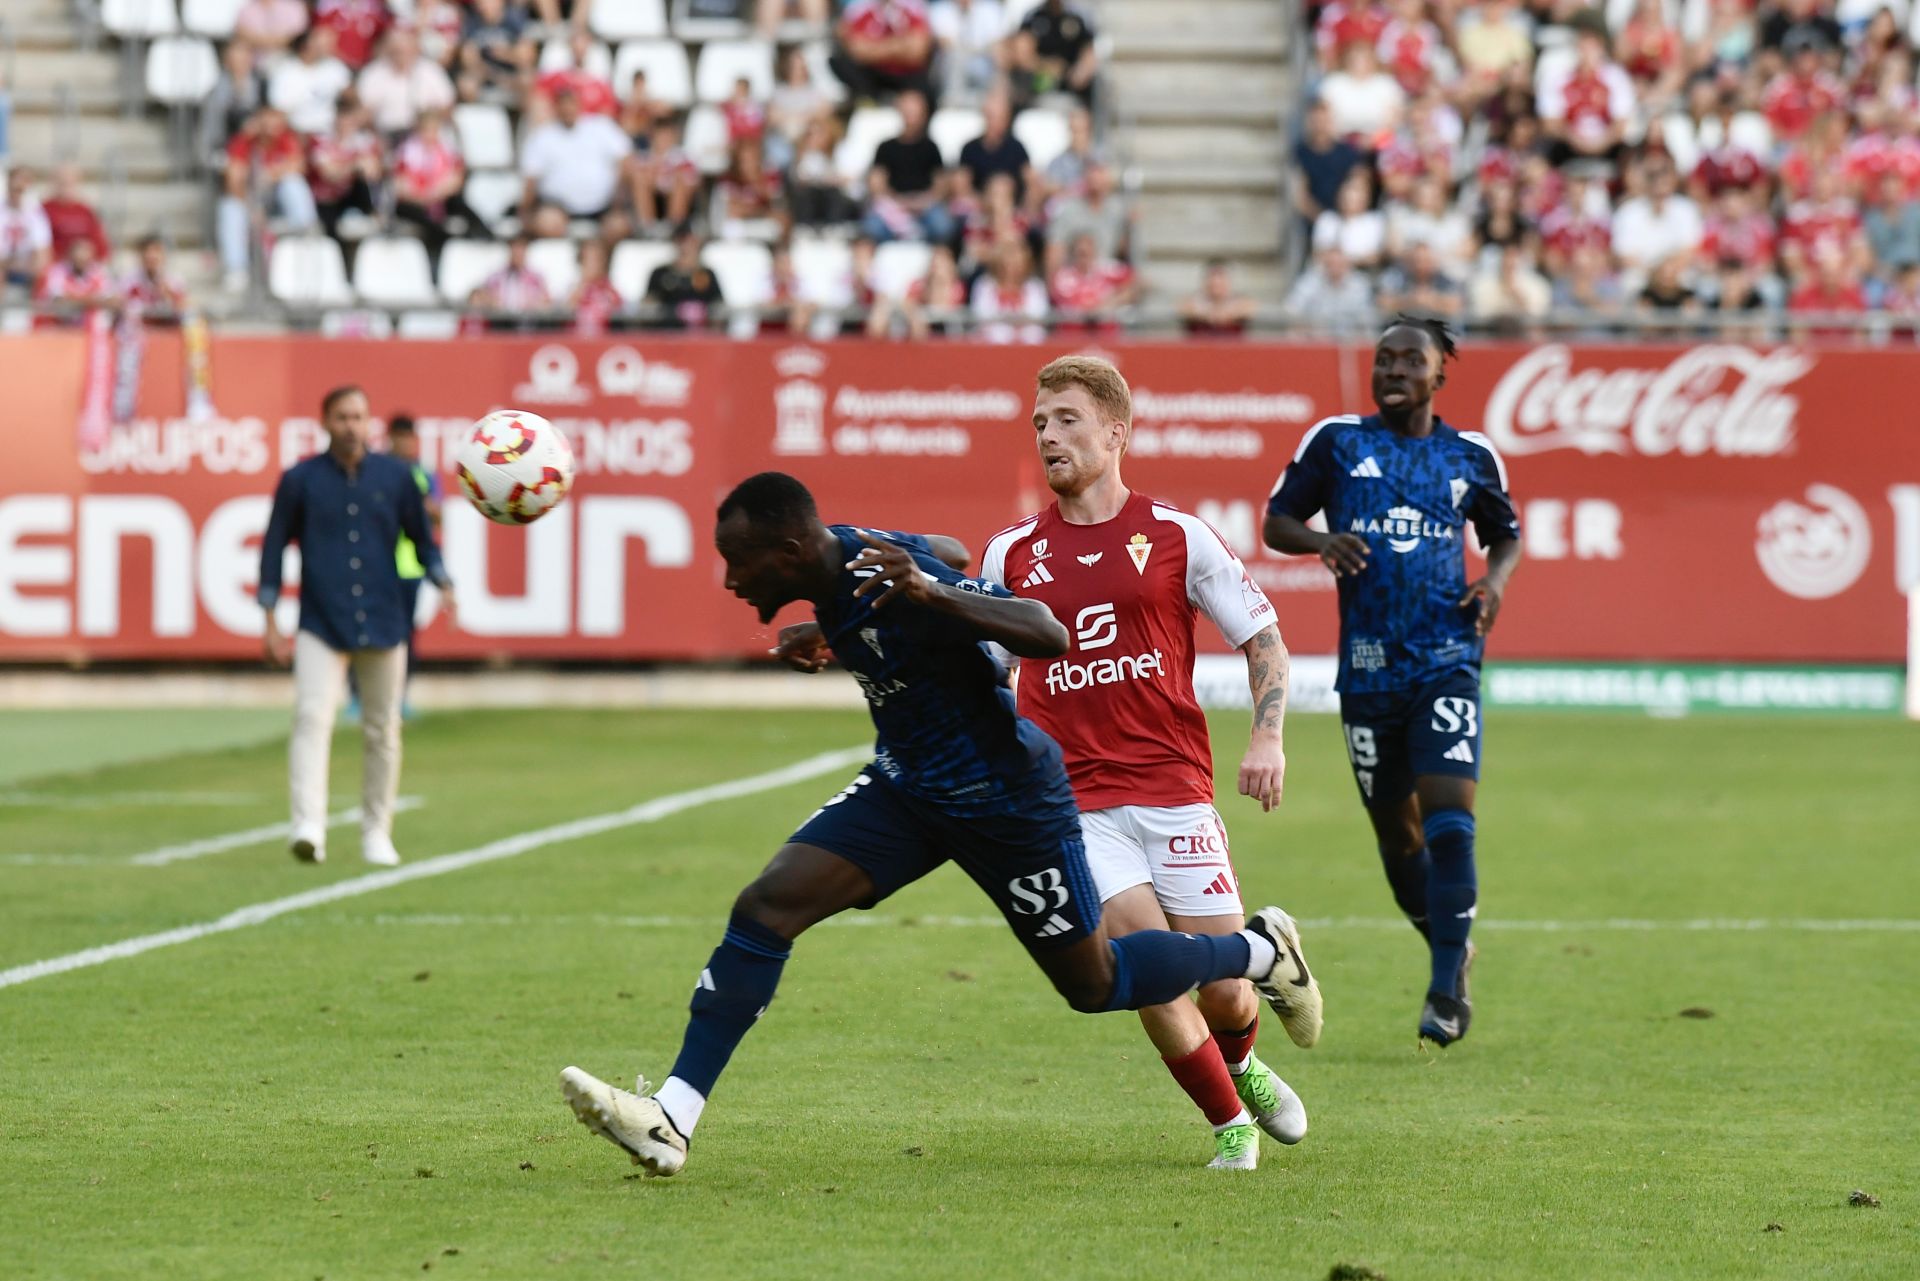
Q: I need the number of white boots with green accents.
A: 2